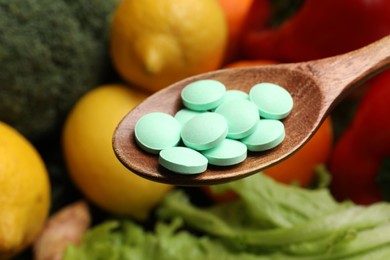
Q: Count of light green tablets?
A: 10